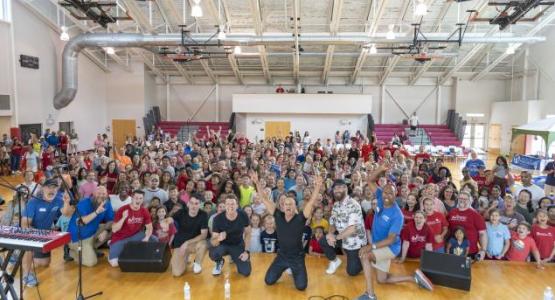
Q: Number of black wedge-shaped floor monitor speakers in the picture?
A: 2